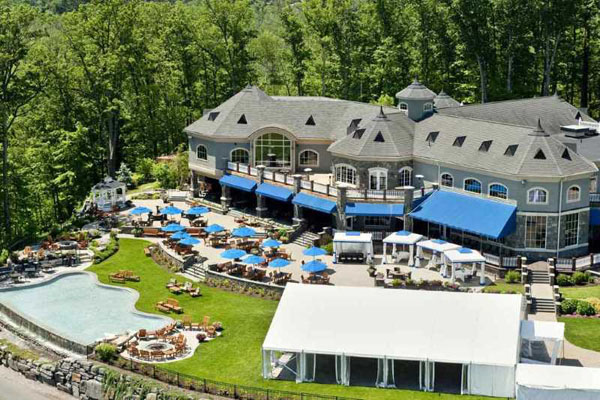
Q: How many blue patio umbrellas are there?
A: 14